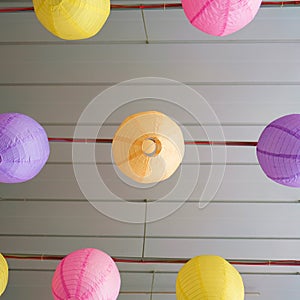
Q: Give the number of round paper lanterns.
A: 8